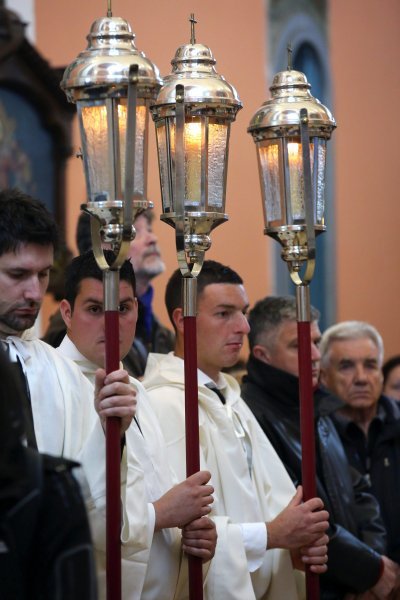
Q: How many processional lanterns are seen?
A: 3